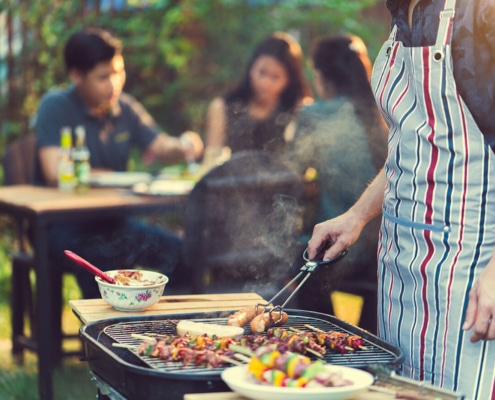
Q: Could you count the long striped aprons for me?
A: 1